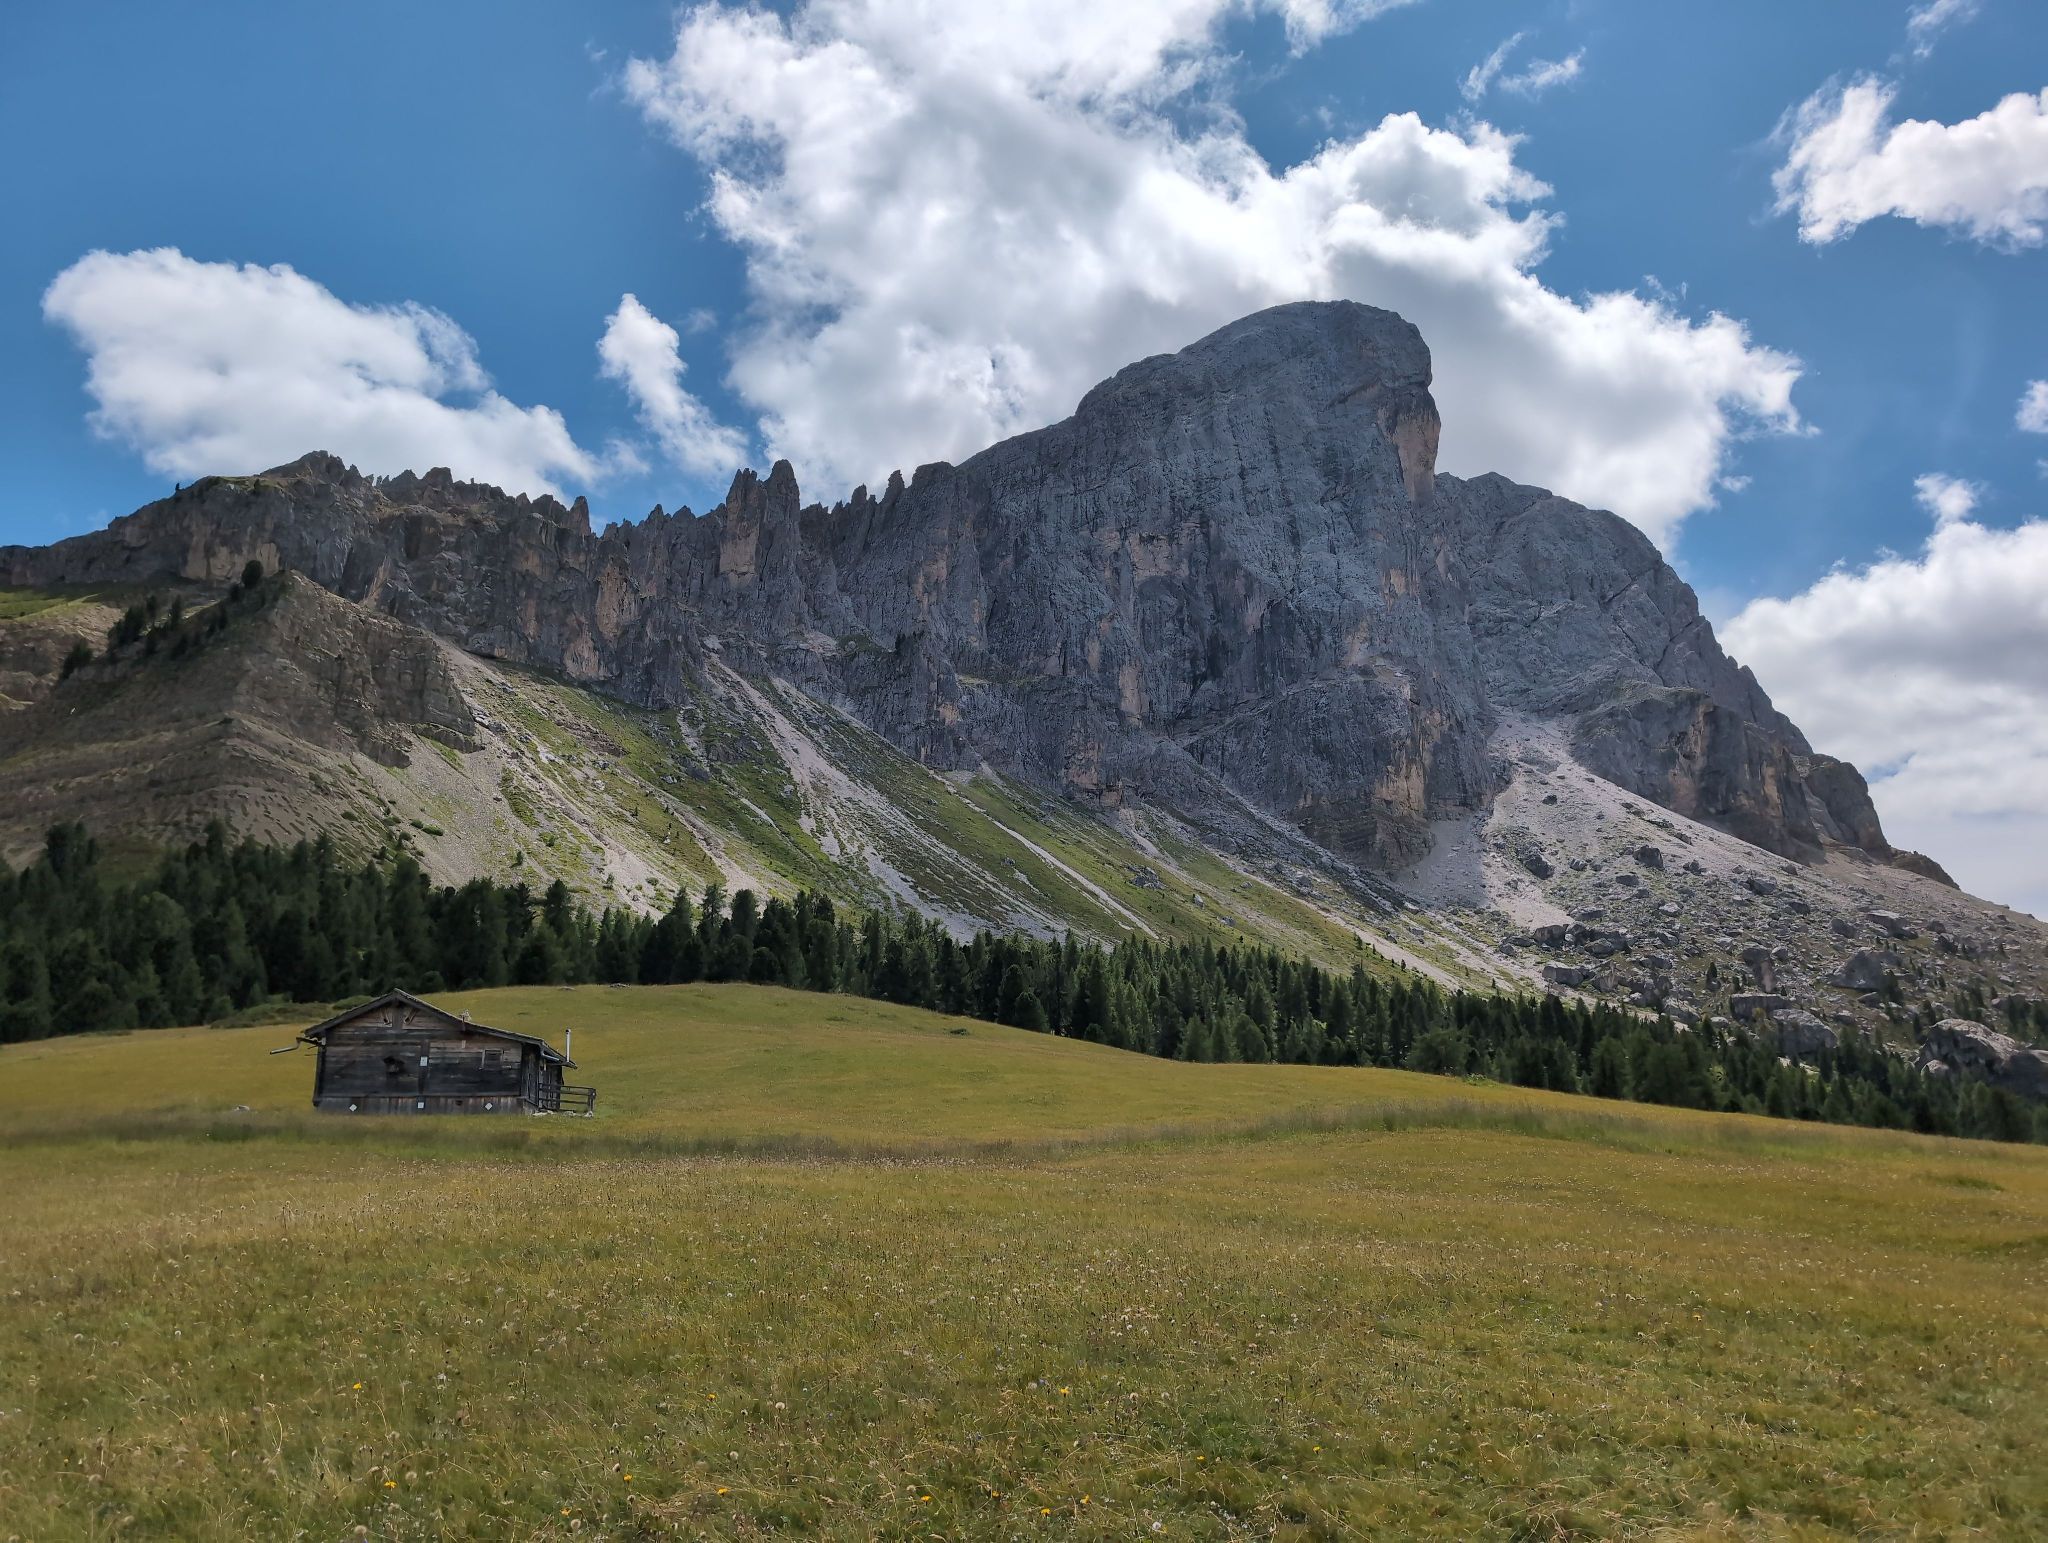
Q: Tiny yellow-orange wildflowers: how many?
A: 13